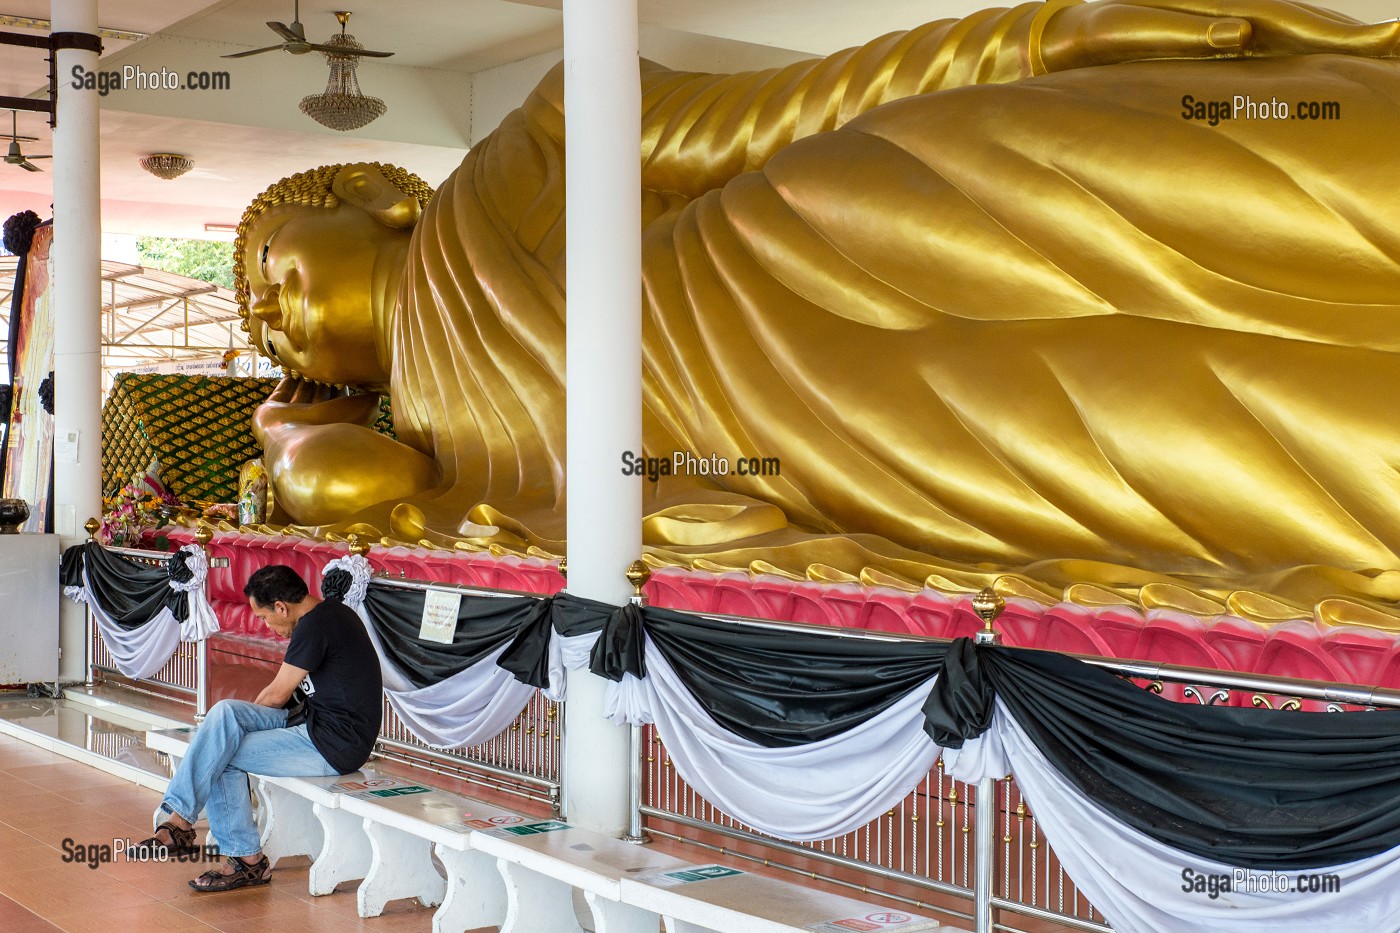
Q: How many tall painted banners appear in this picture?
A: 1